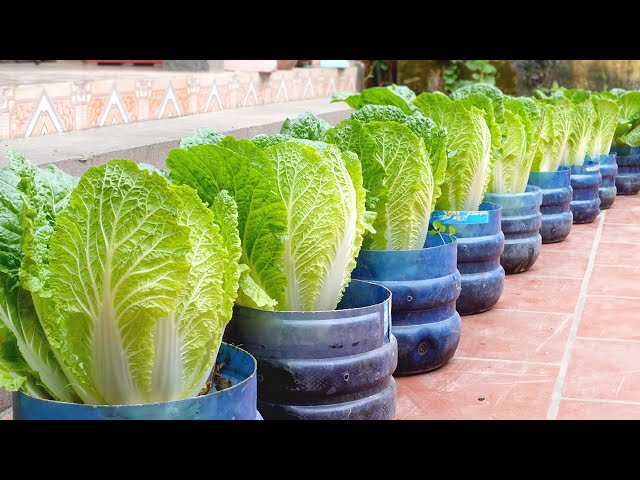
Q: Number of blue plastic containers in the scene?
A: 9